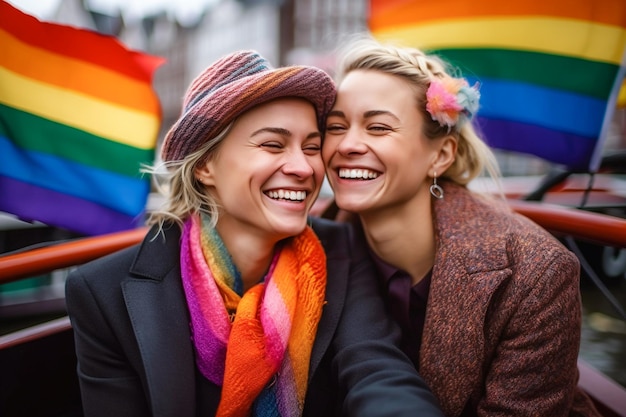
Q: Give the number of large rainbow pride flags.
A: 2